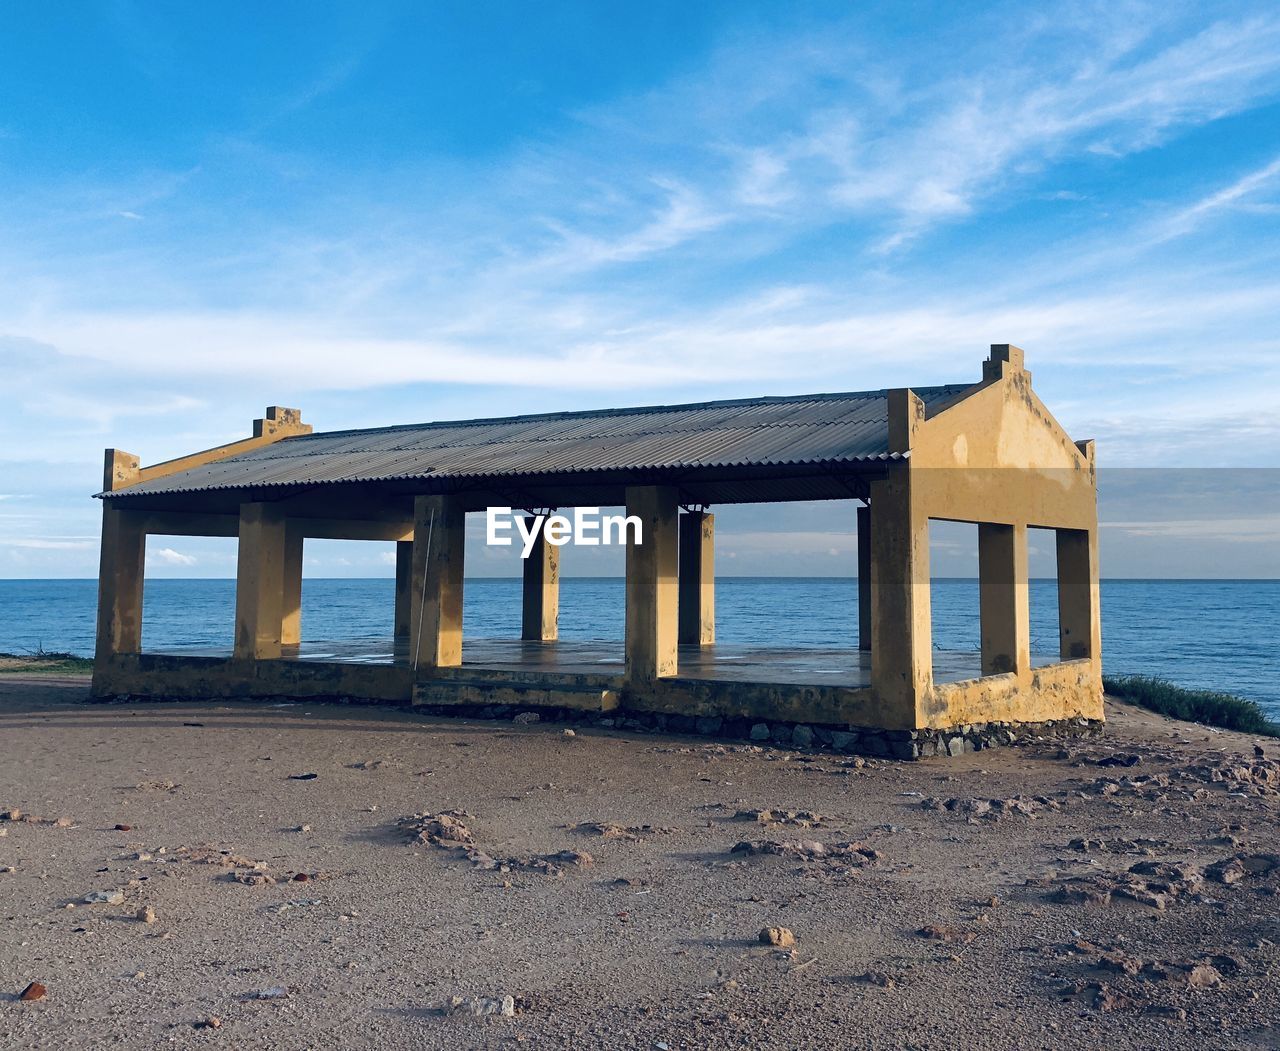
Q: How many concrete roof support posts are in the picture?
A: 12